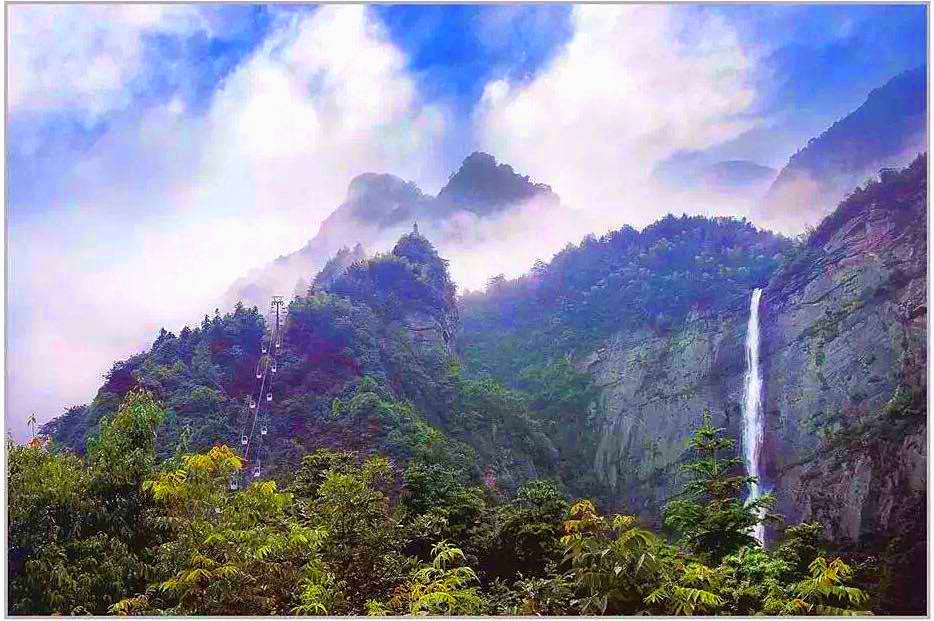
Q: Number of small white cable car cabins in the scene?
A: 10